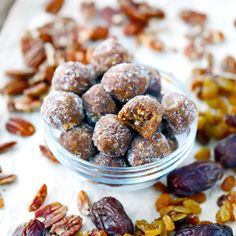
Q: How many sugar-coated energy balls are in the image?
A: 13